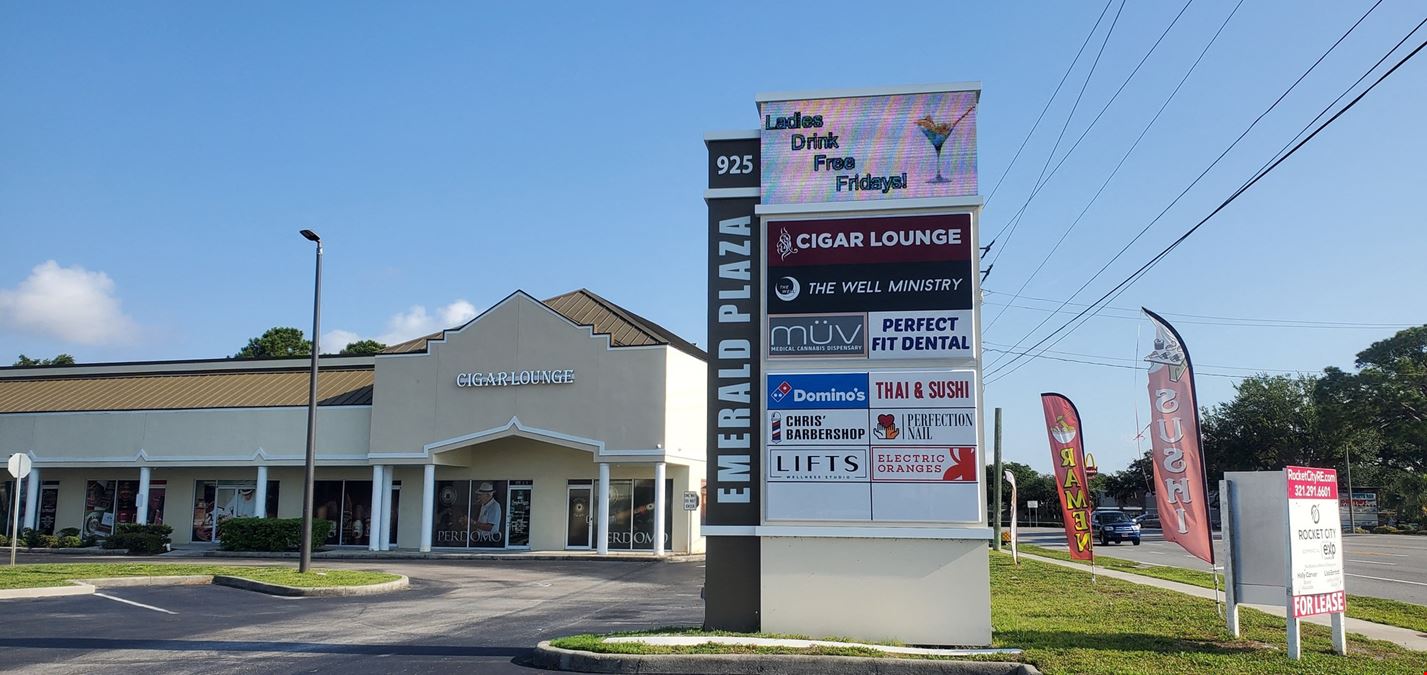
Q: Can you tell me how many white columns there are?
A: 8